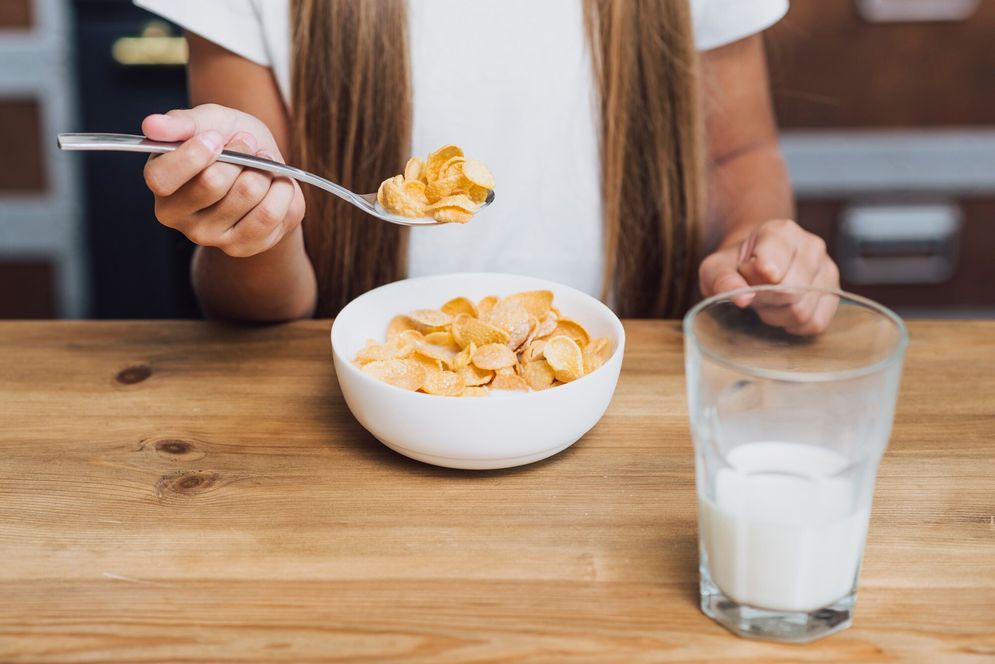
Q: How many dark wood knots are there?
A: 3